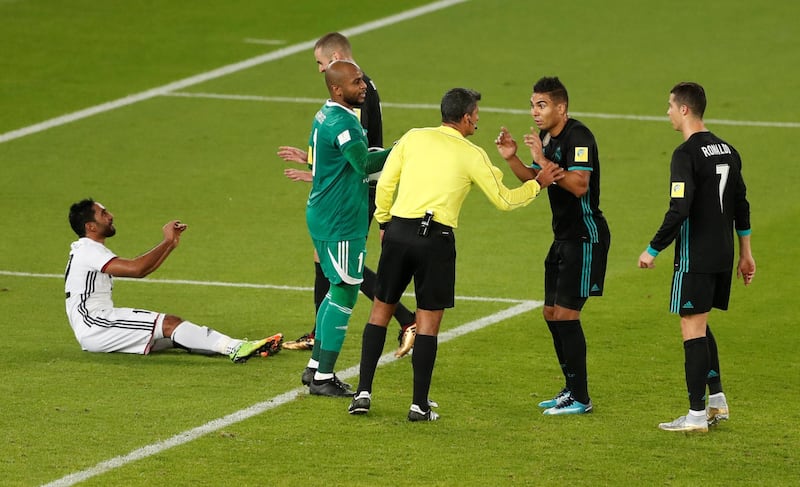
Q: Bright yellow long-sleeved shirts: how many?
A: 1